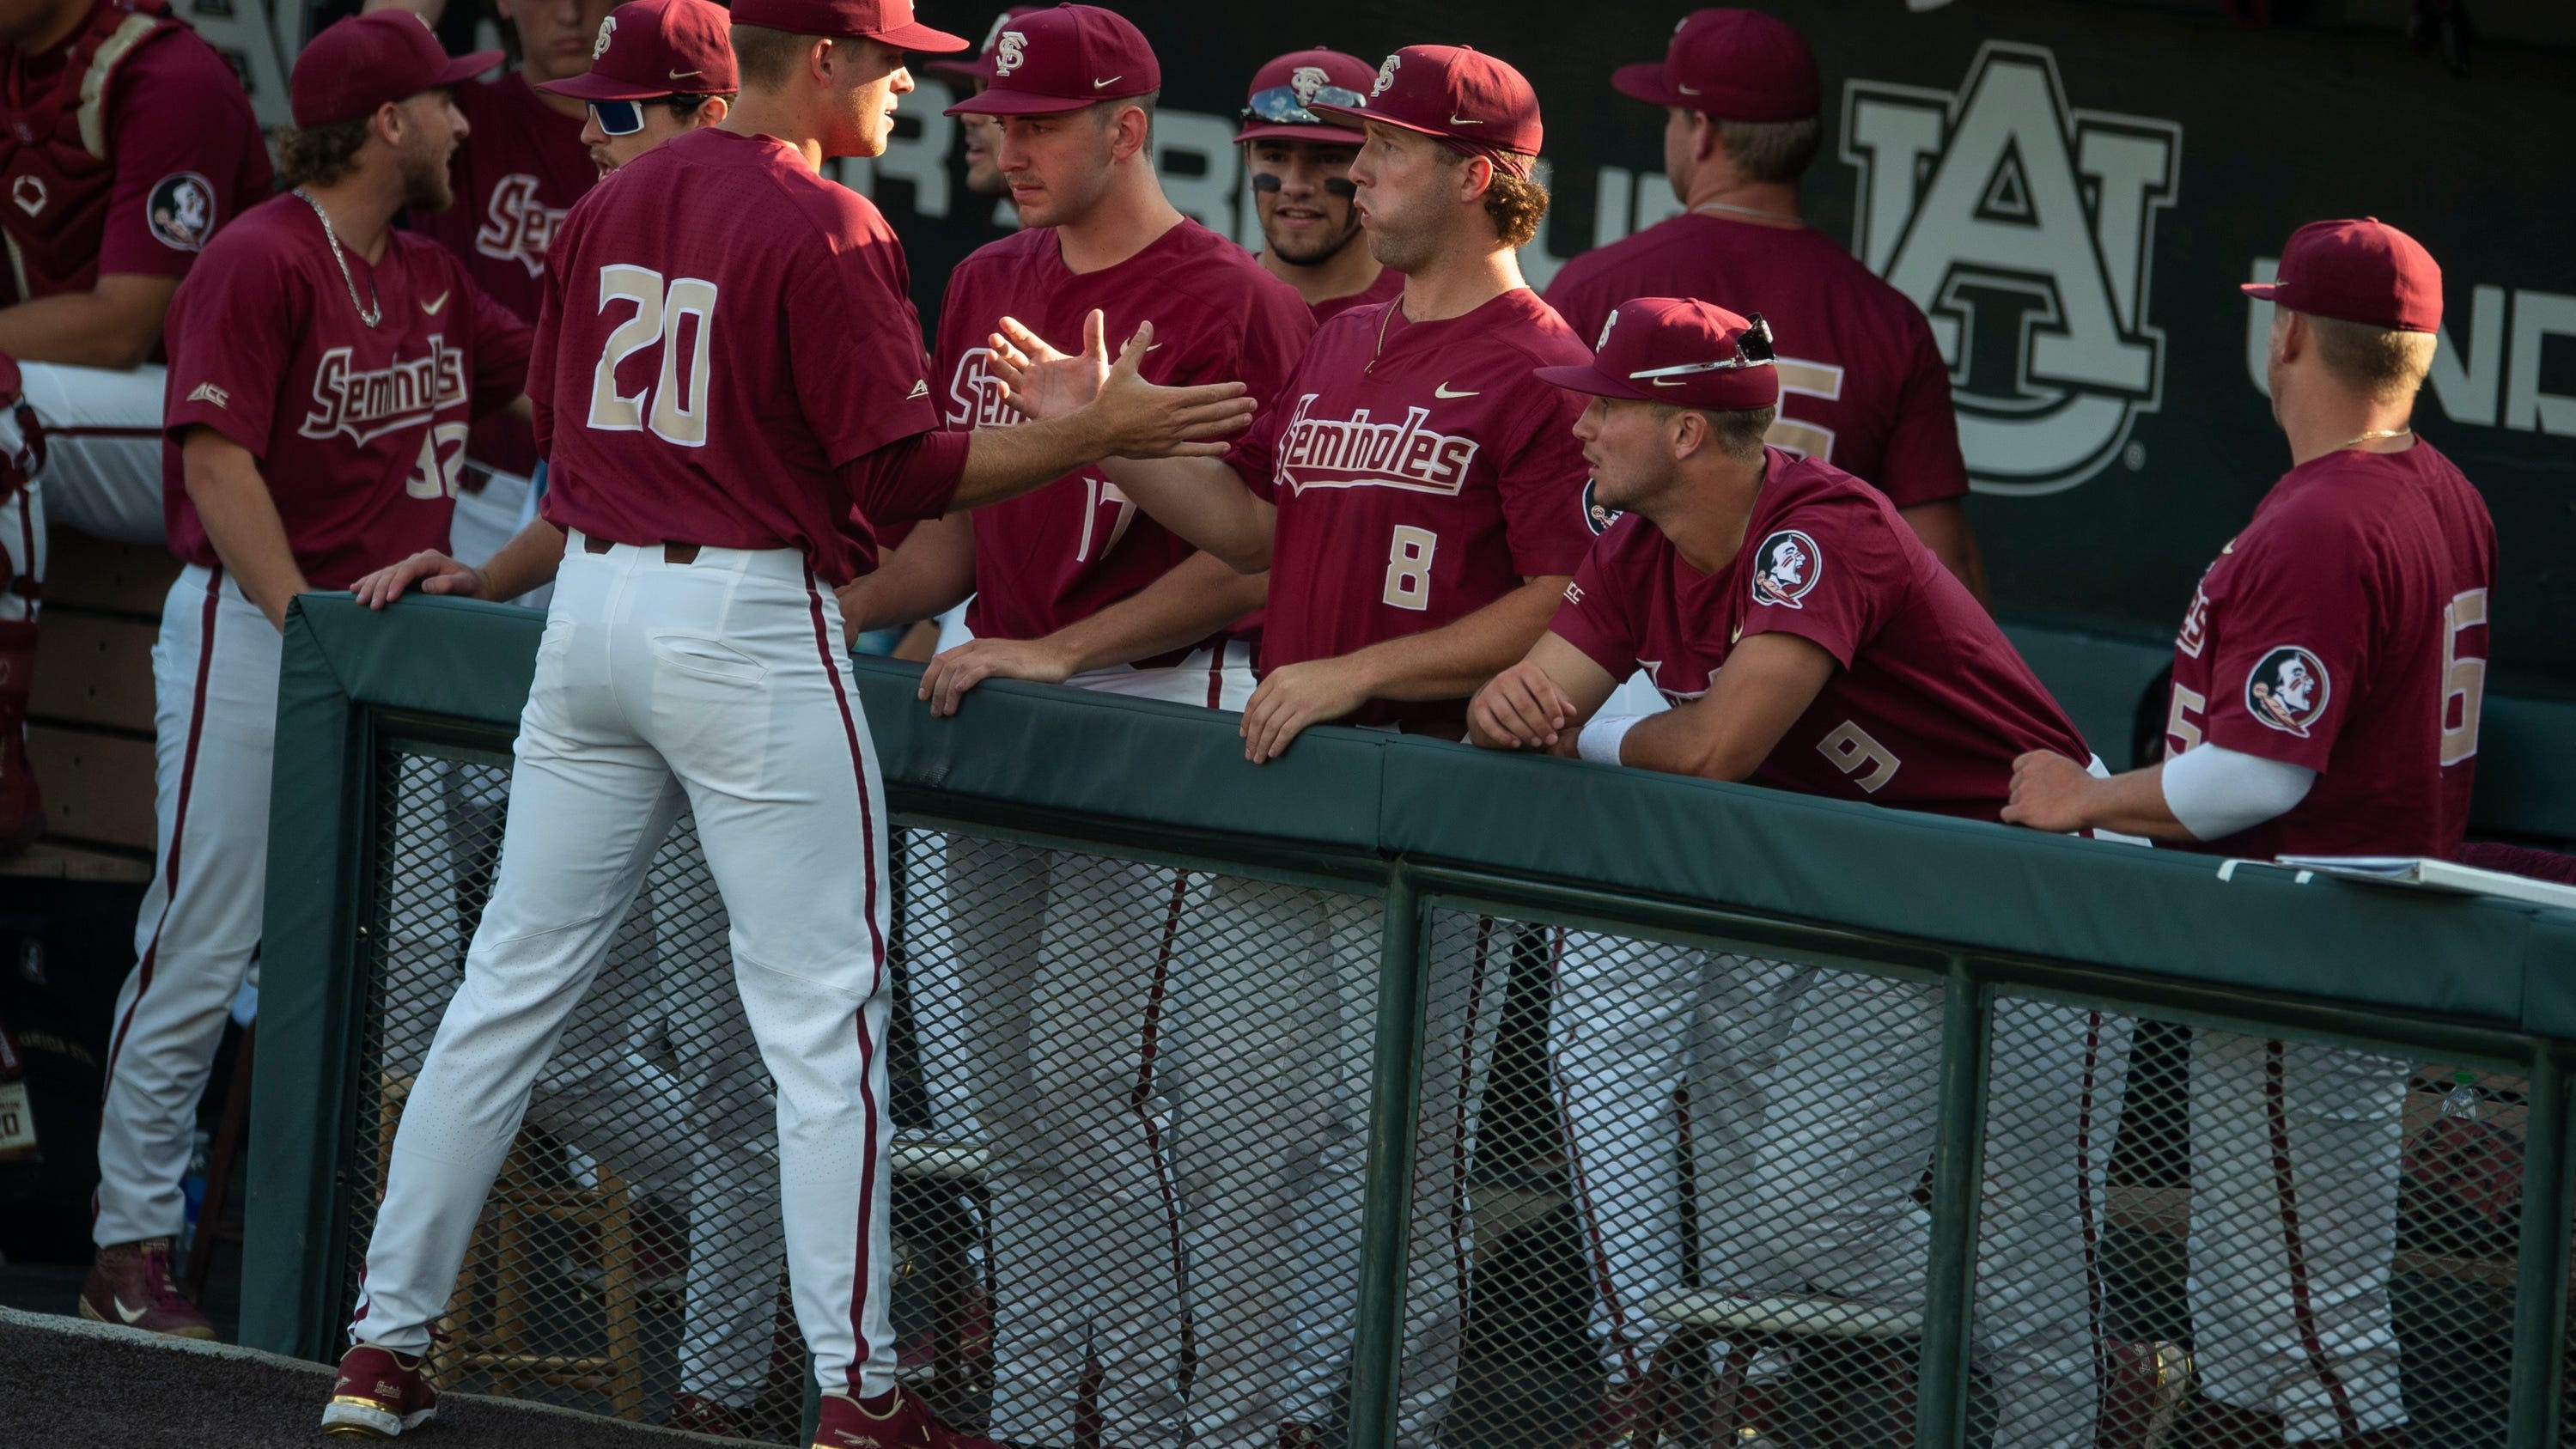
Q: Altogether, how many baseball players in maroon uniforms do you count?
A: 12